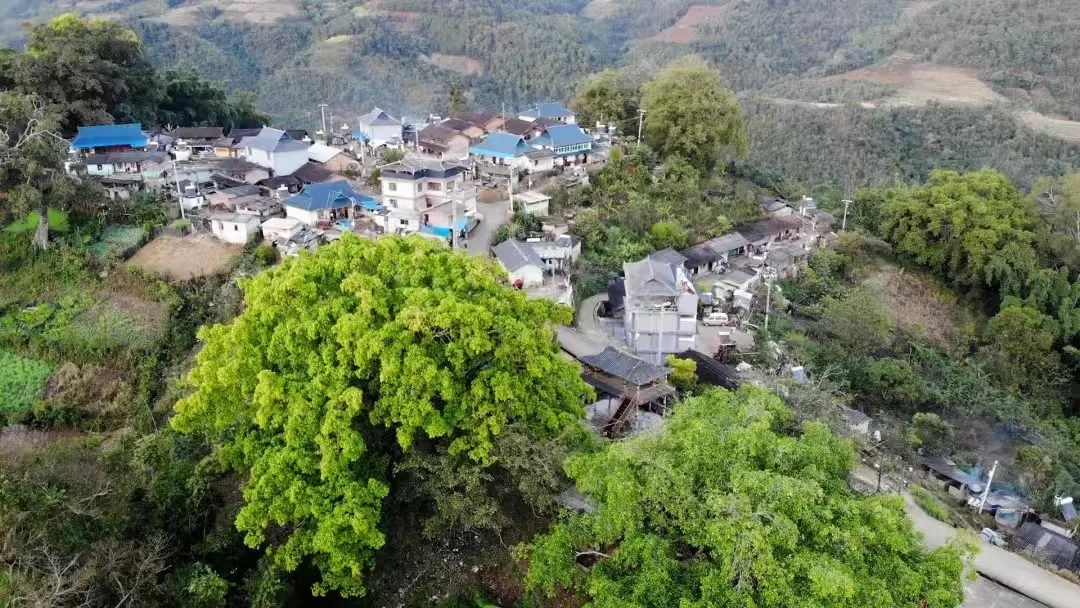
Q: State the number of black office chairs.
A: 0